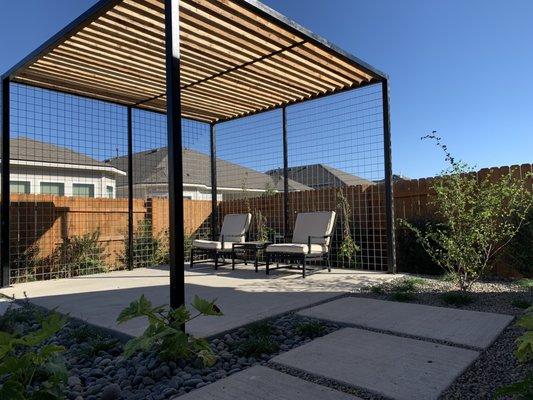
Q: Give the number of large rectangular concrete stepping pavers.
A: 3